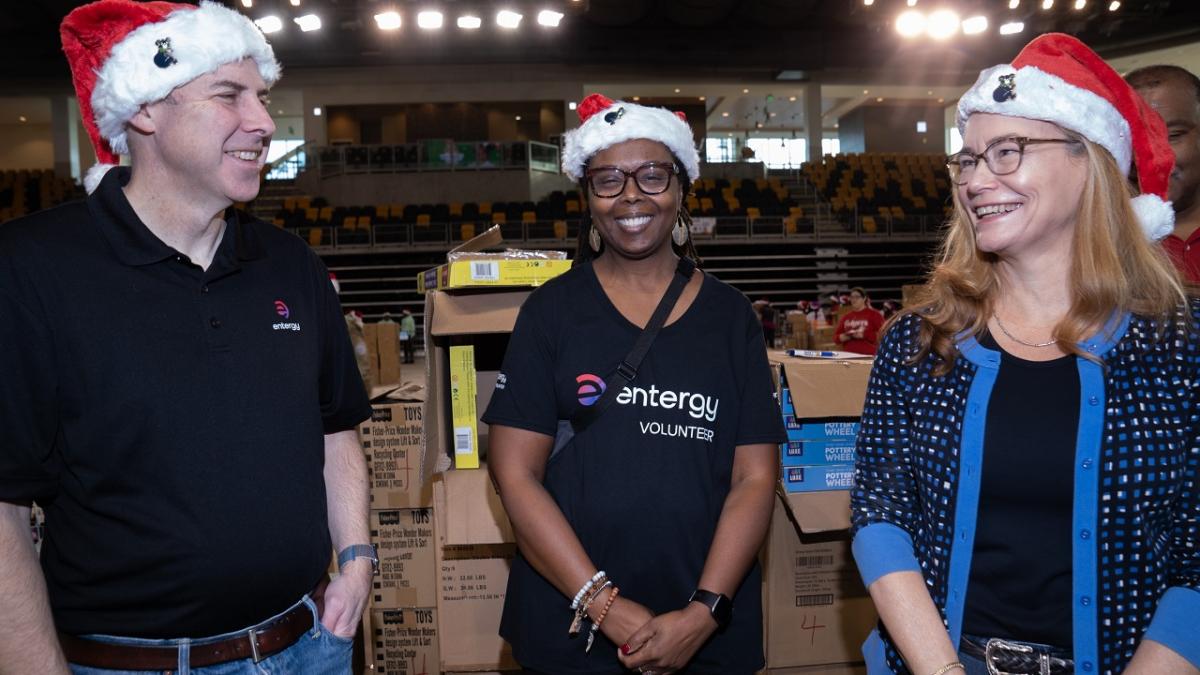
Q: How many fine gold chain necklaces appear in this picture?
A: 1